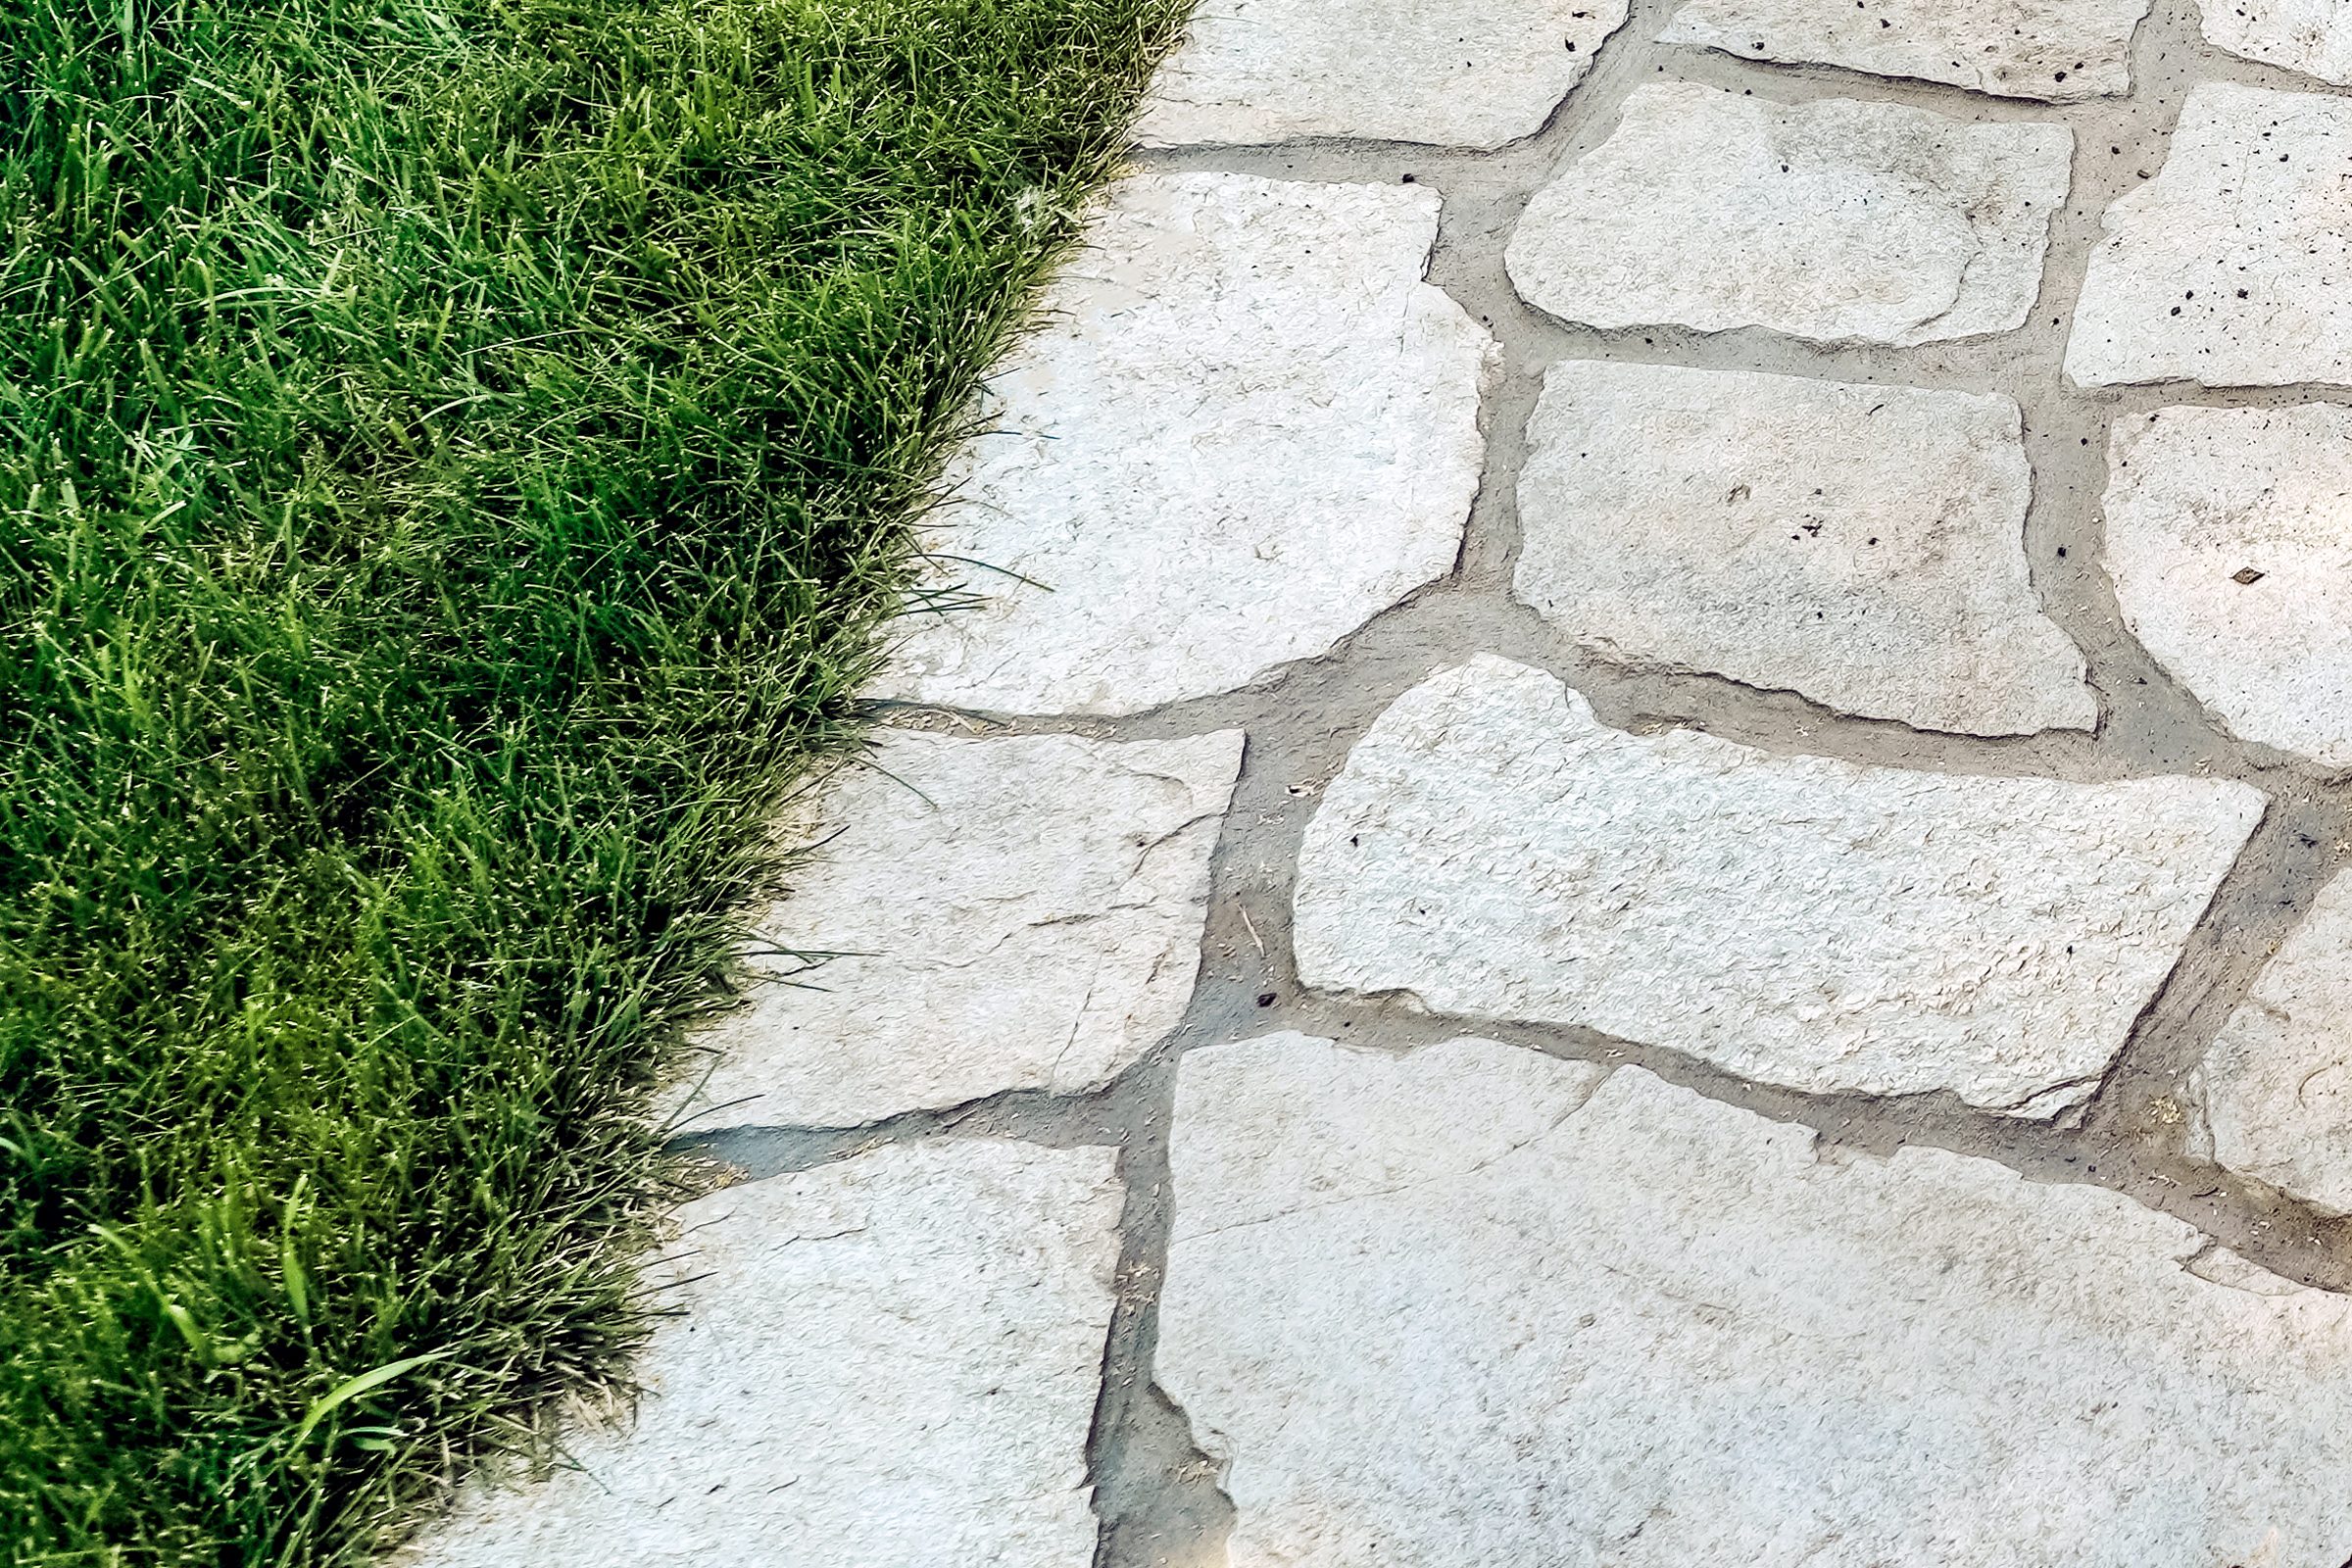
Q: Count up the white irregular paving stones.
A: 13